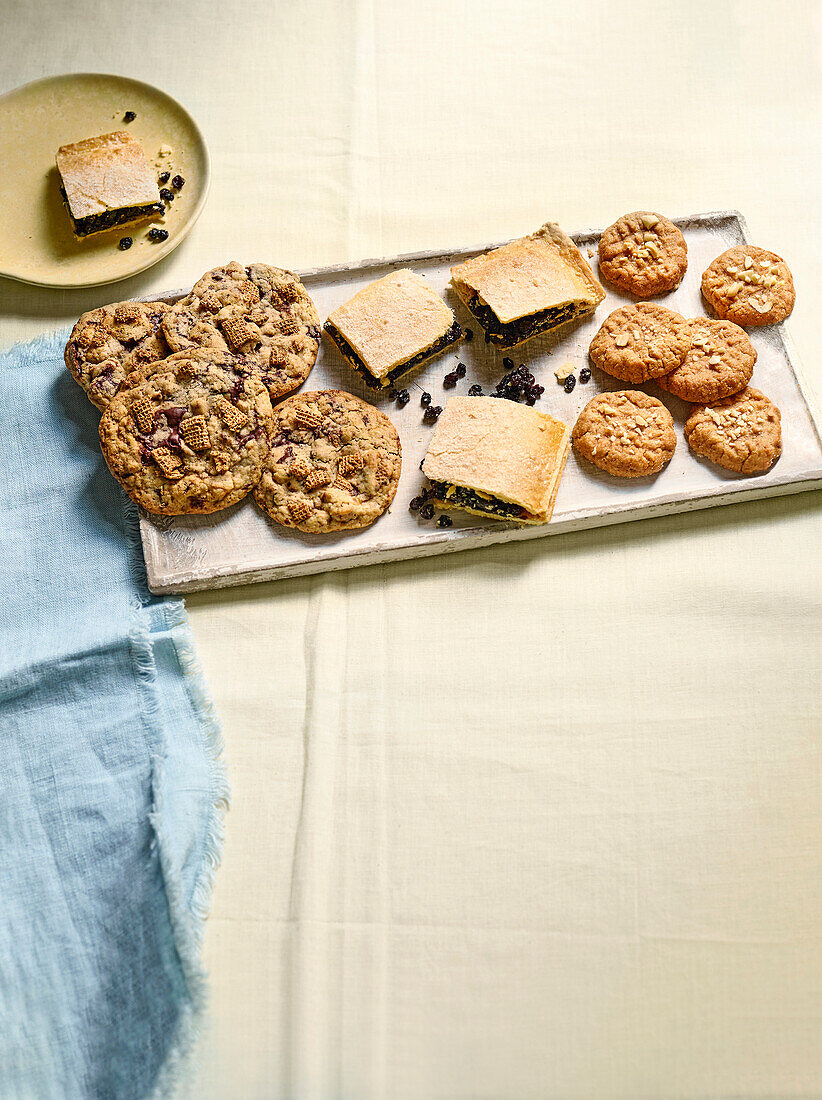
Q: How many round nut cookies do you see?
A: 6